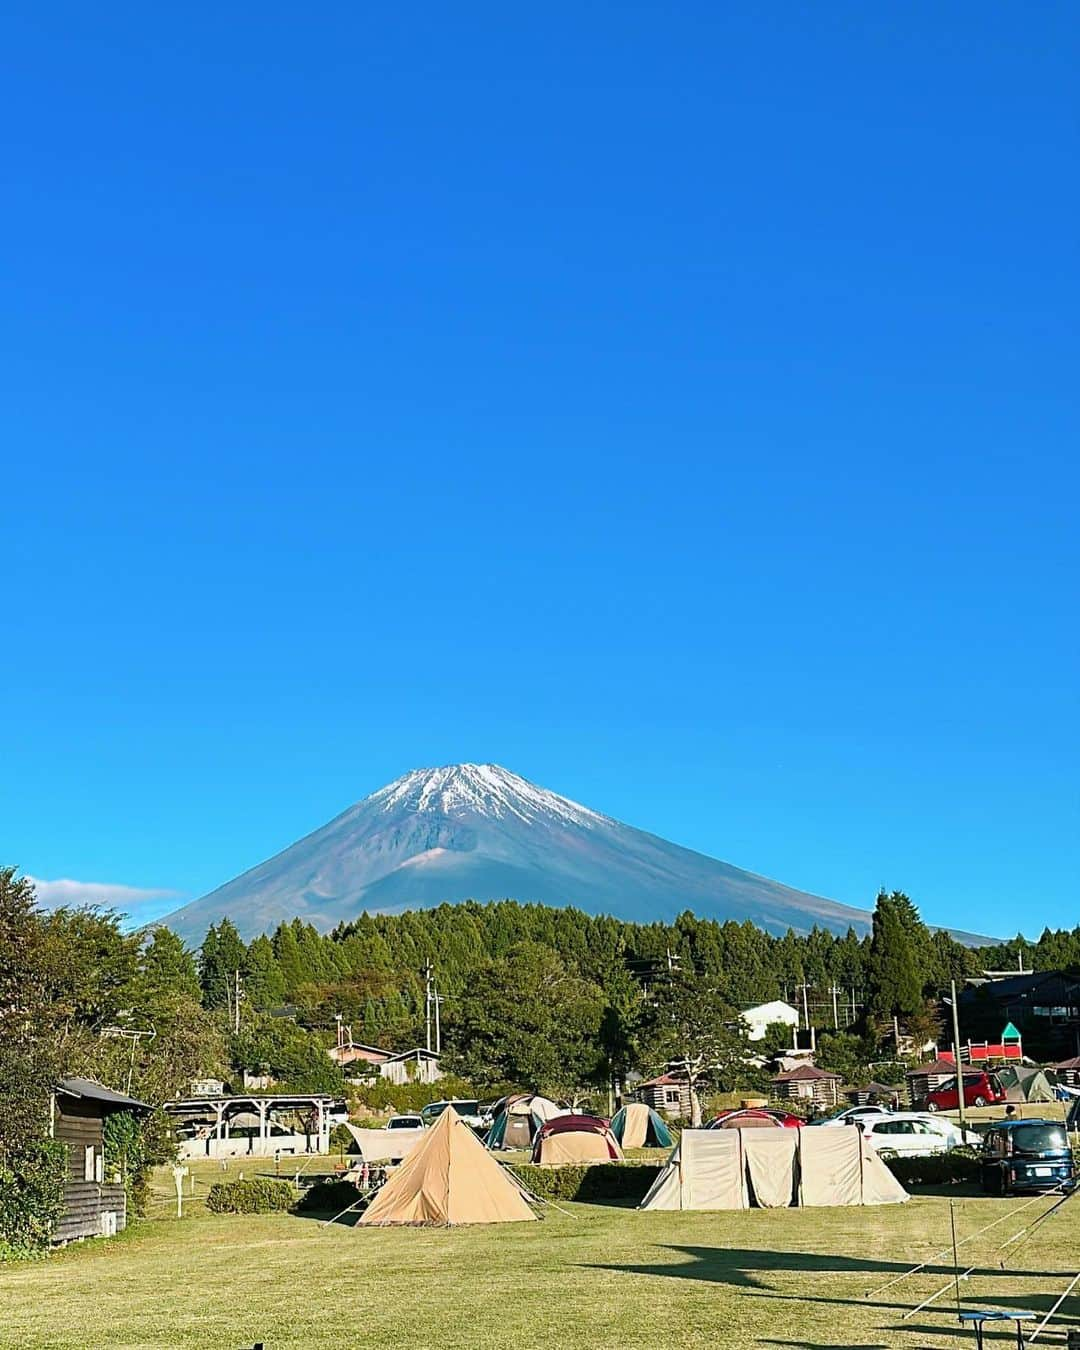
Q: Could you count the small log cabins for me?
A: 5